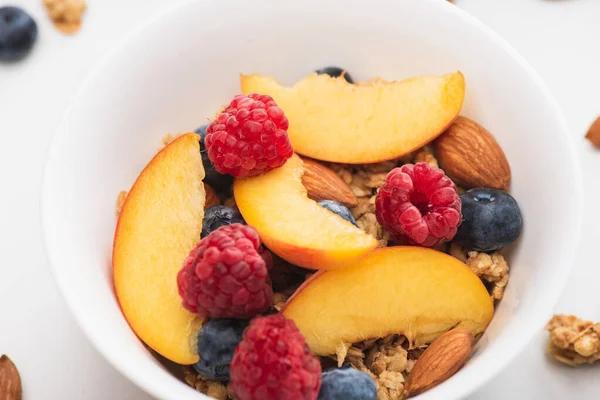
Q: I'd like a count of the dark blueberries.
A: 8